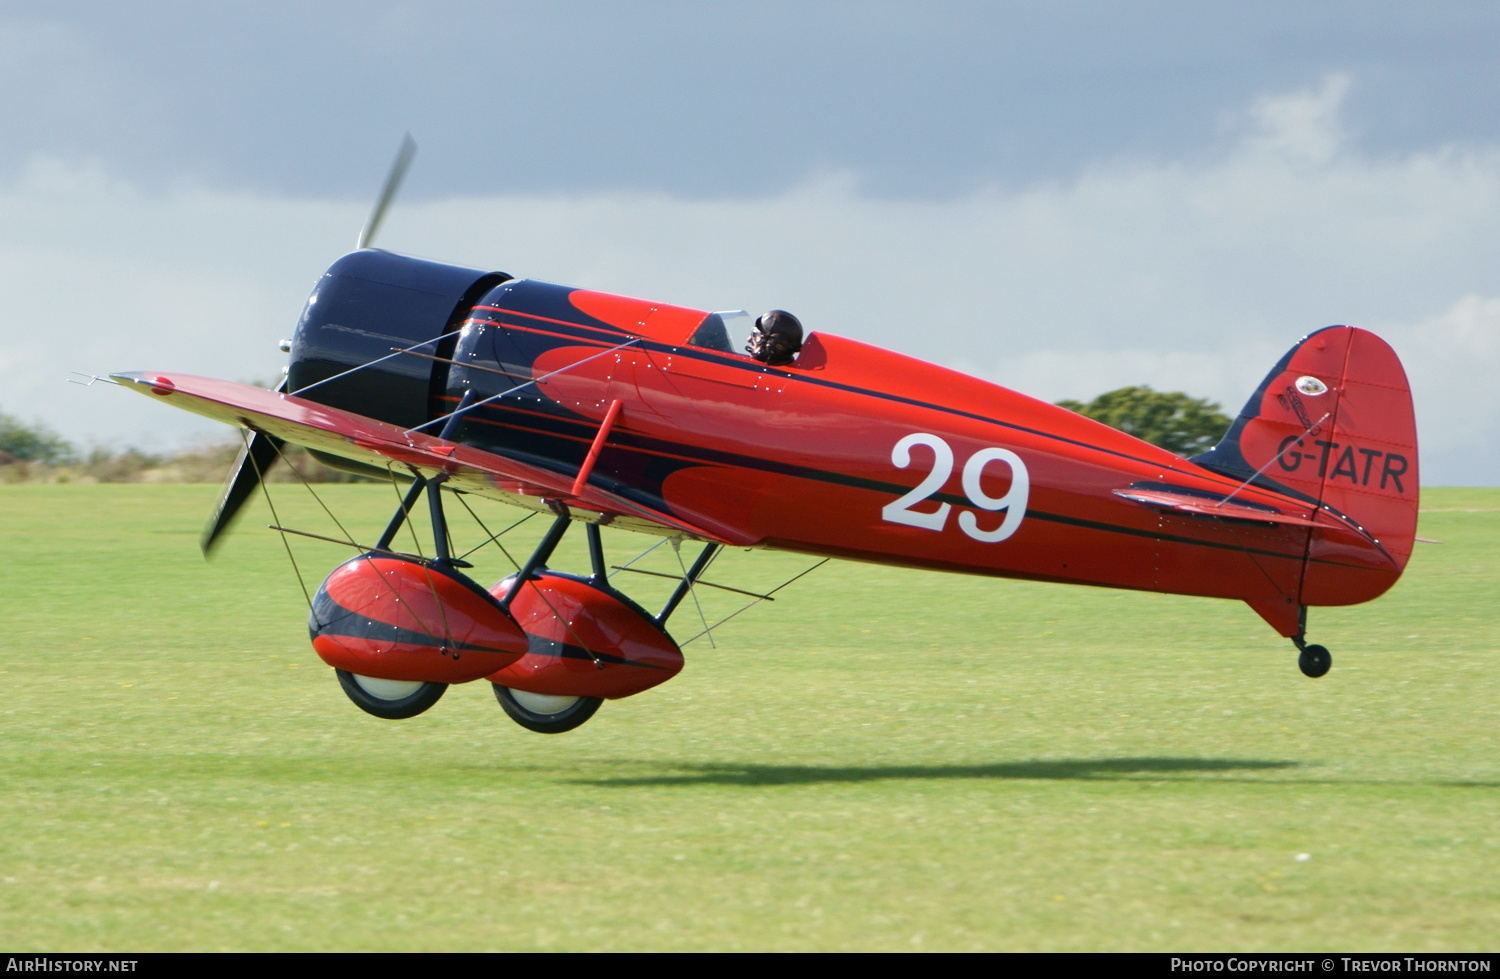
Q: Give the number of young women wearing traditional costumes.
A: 0